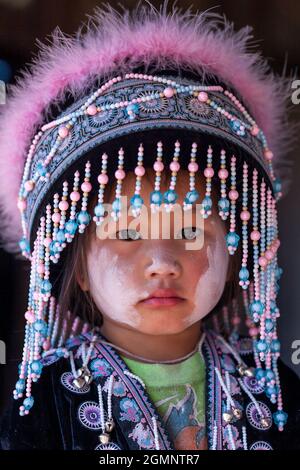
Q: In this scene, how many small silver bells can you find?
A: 10